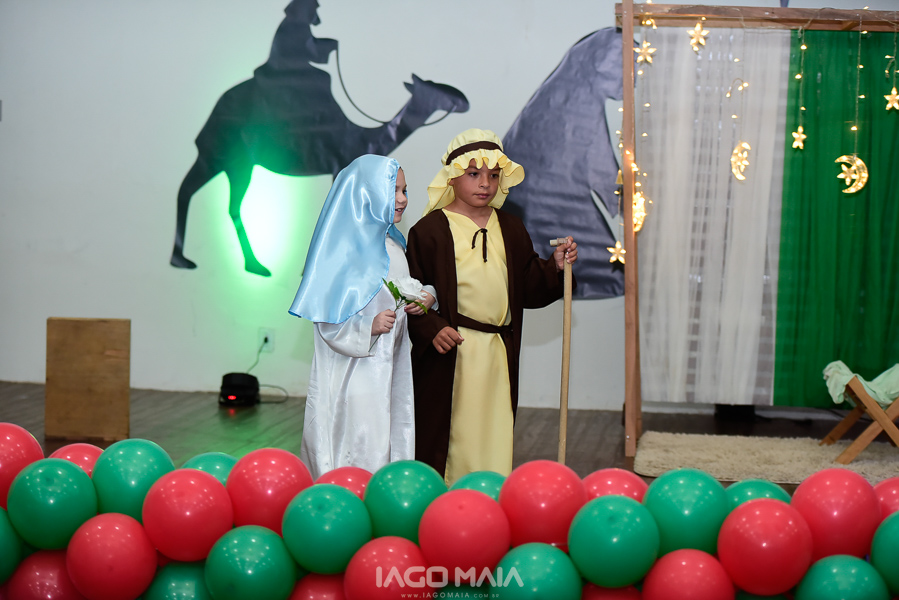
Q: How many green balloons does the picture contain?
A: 15